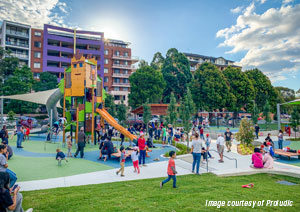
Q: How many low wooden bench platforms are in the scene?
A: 2